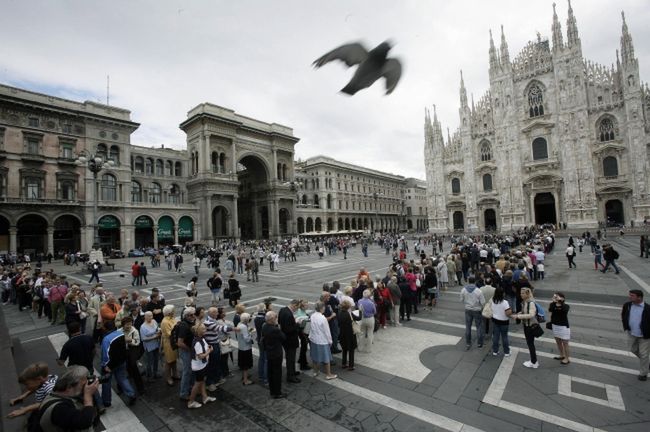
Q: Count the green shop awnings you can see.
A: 4